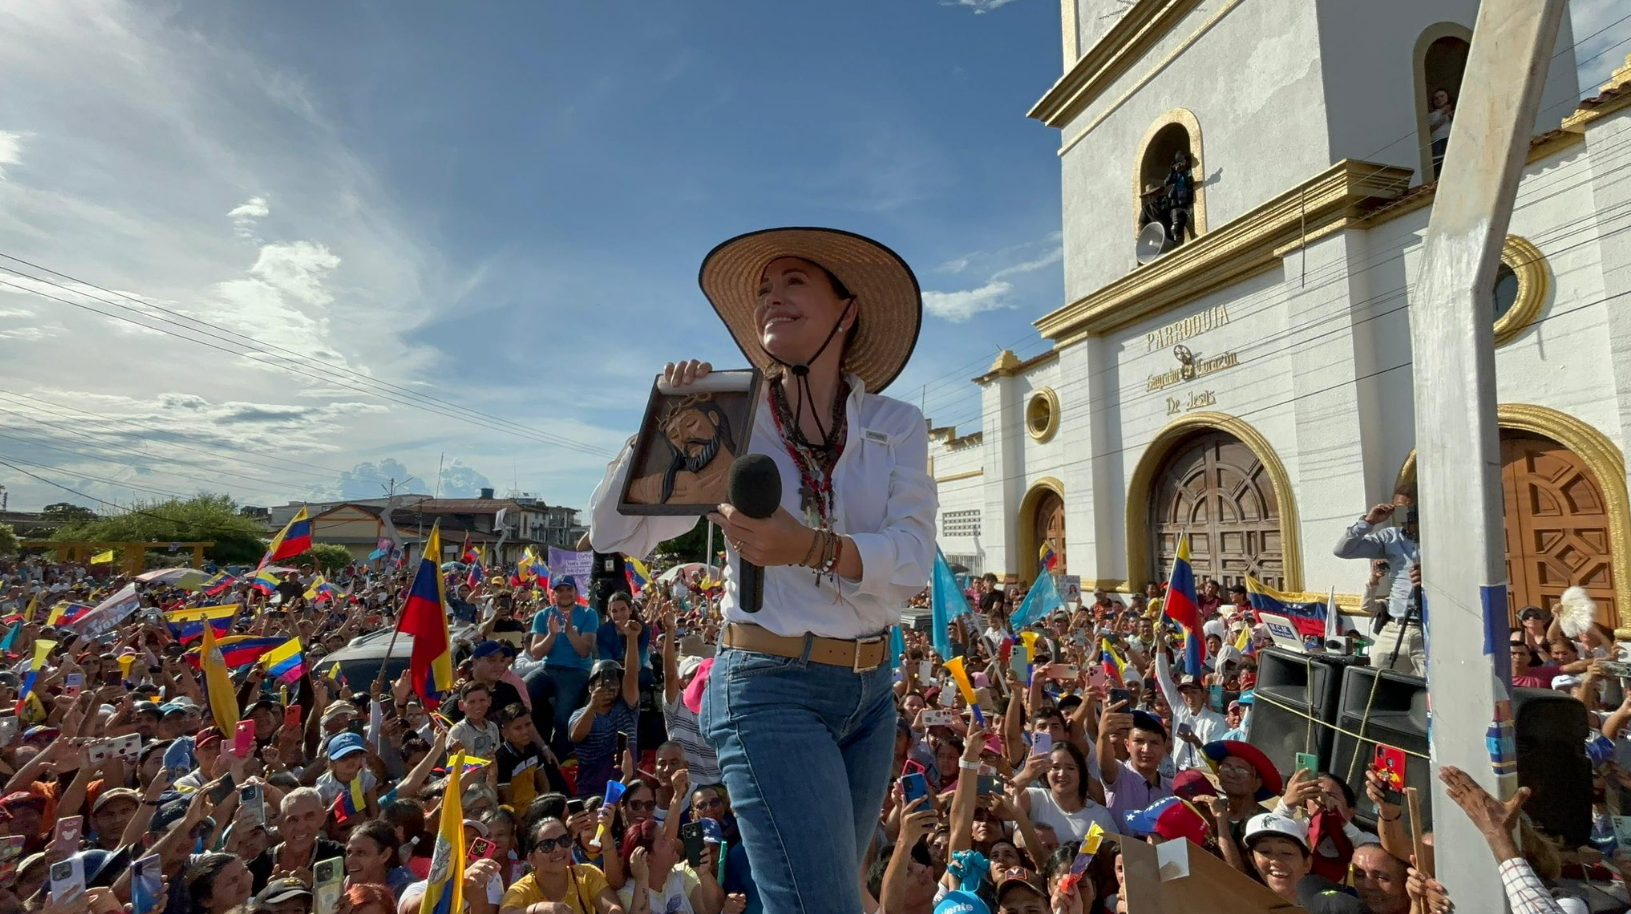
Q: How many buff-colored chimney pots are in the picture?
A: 0